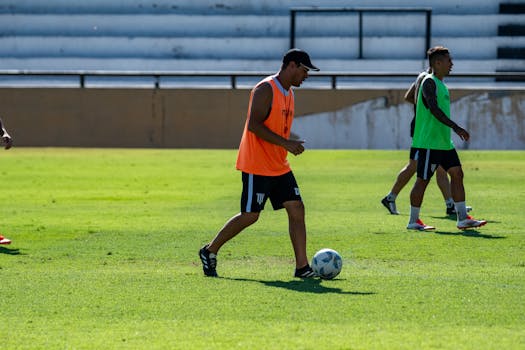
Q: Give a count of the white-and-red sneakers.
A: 3